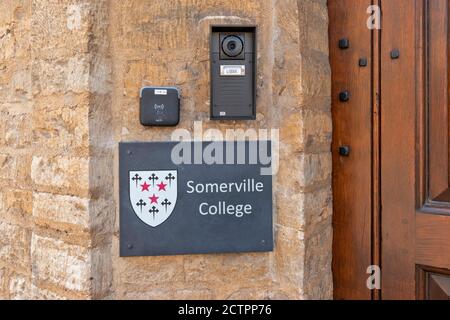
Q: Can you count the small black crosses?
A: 6